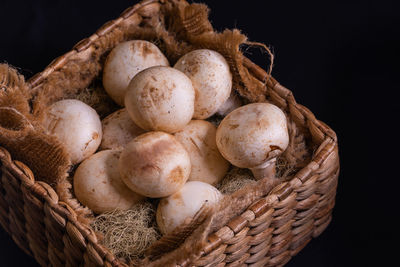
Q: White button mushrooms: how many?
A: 10